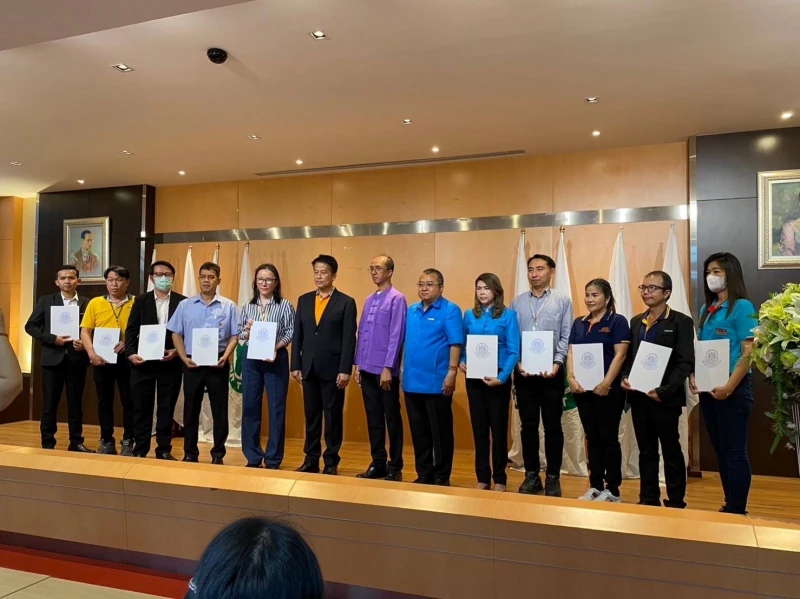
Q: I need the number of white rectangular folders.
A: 10